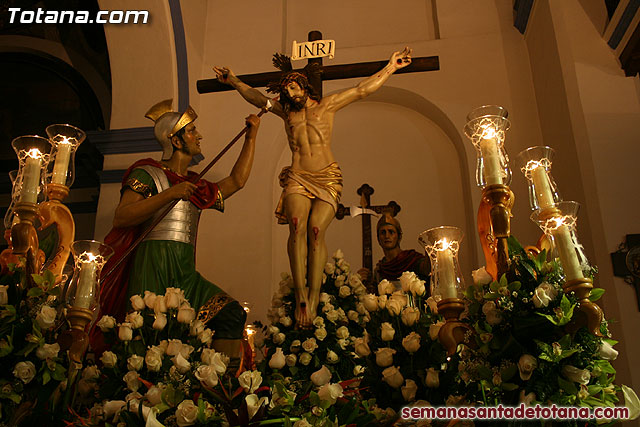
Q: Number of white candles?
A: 7